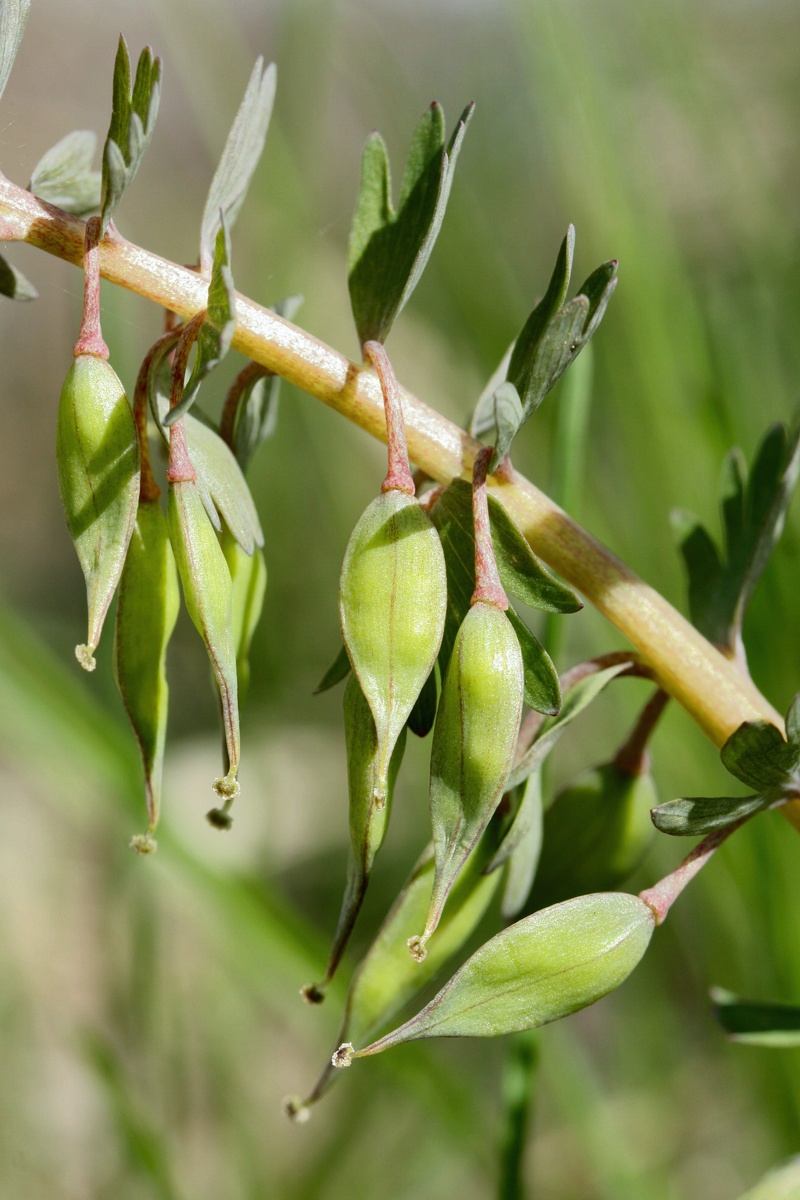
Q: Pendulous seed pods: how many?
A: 10